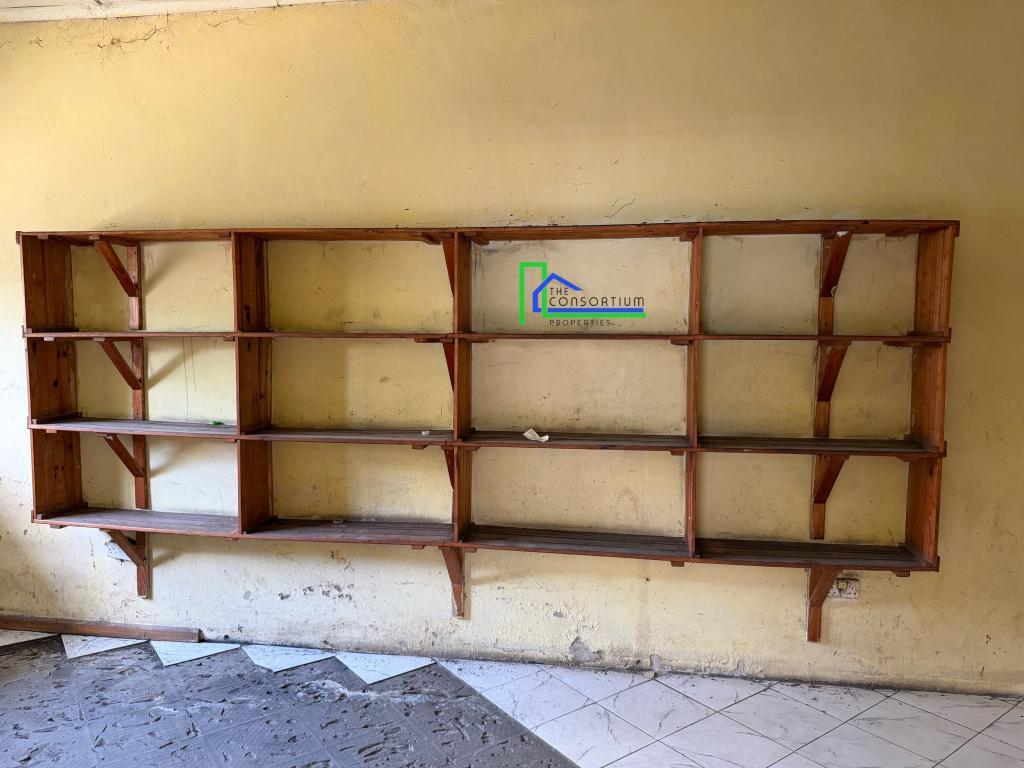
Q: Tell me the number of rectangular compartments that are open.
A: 12